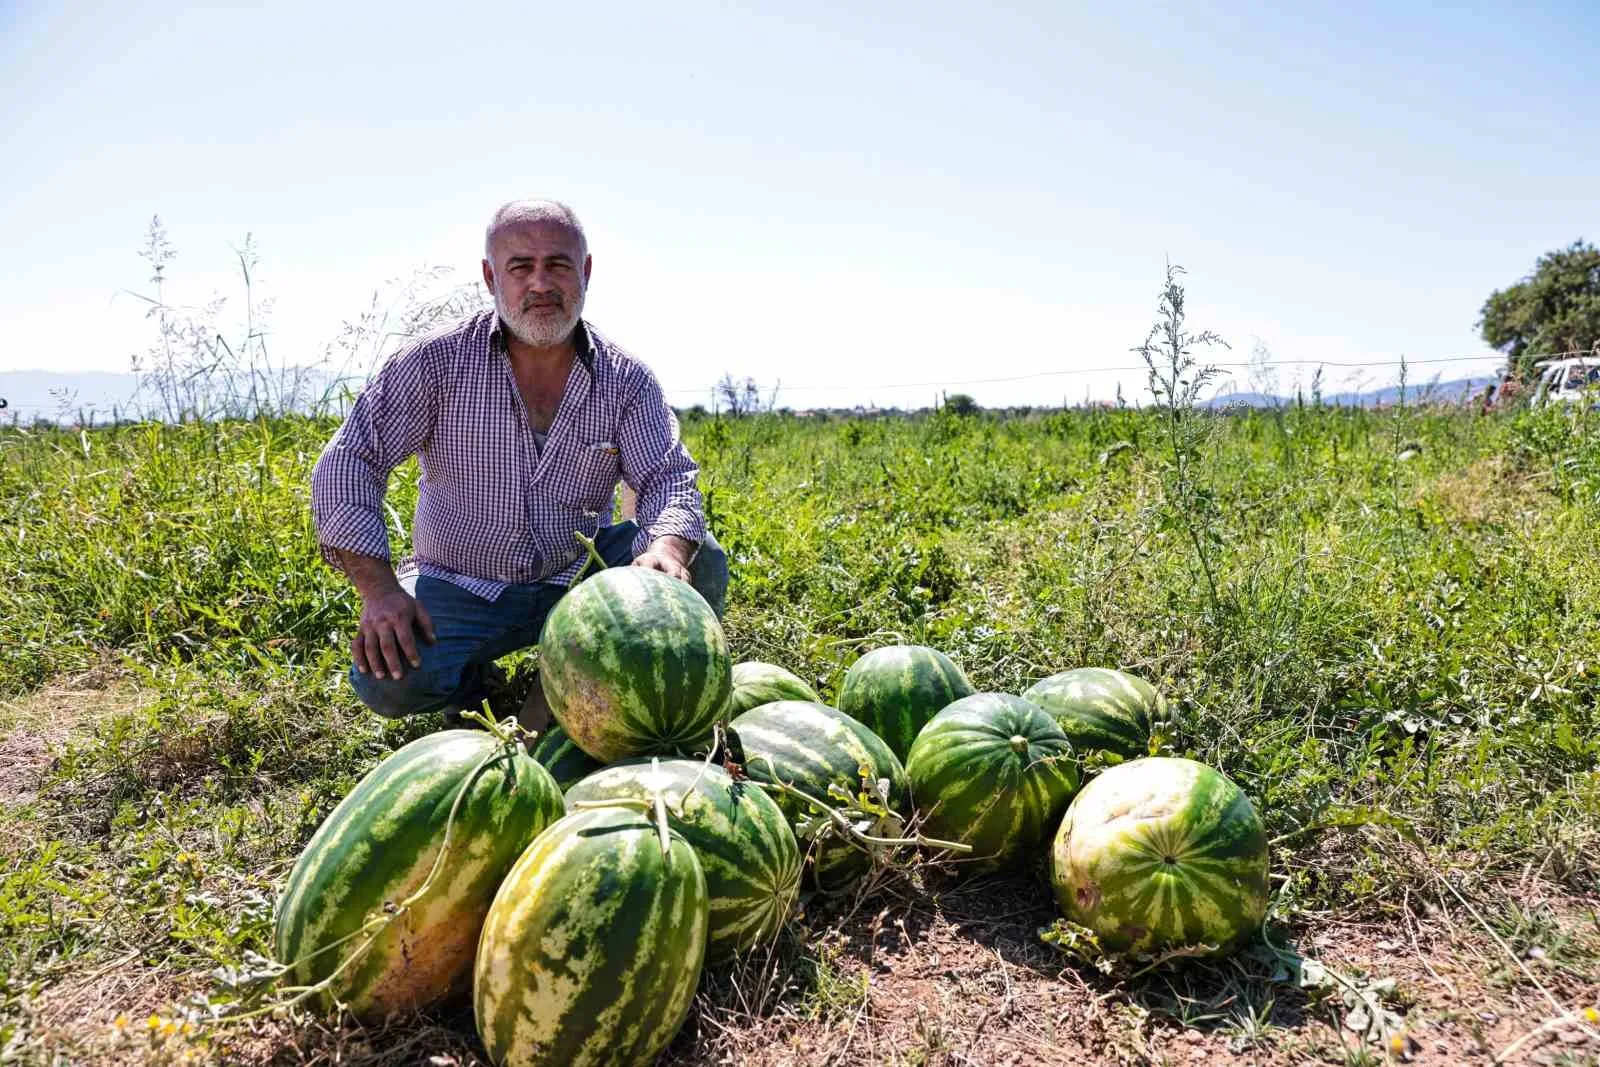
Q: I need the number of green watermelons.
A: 11